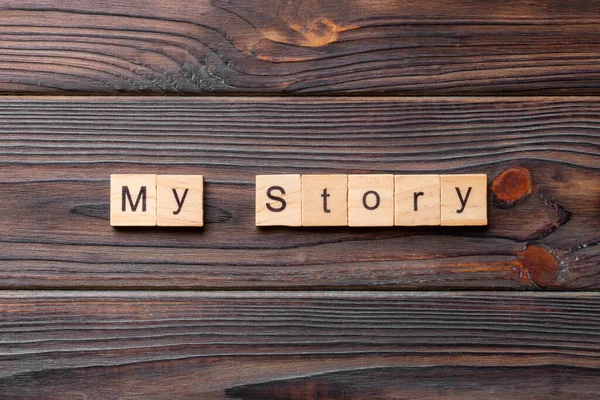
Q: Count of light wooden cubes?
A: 7